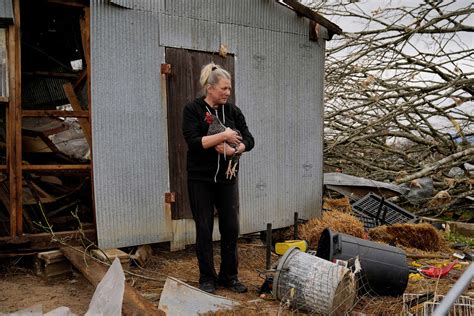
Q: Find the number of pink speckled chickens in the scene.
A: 0